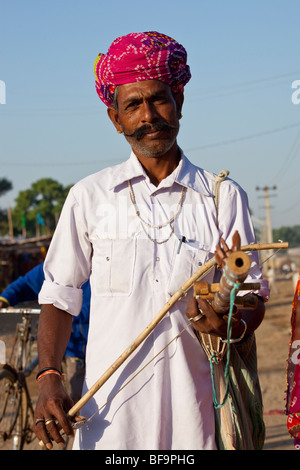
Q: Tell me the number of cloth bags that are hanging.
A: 1